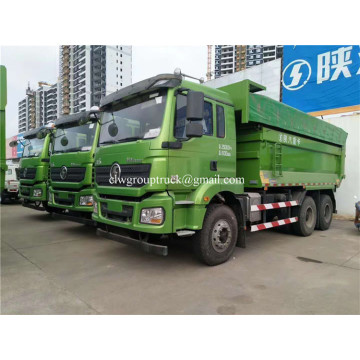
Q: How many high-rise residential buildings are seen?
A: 3